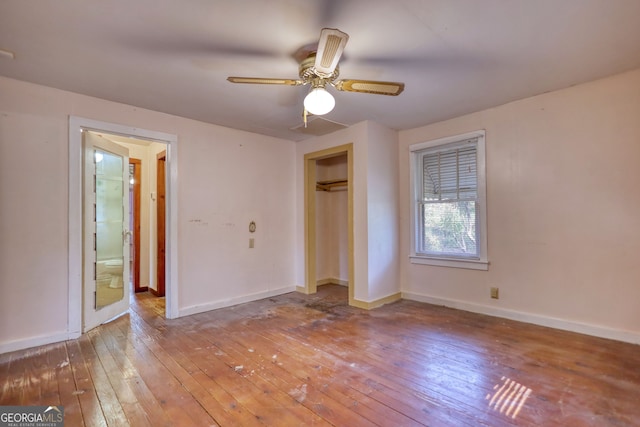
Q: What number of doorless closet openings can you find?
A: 1